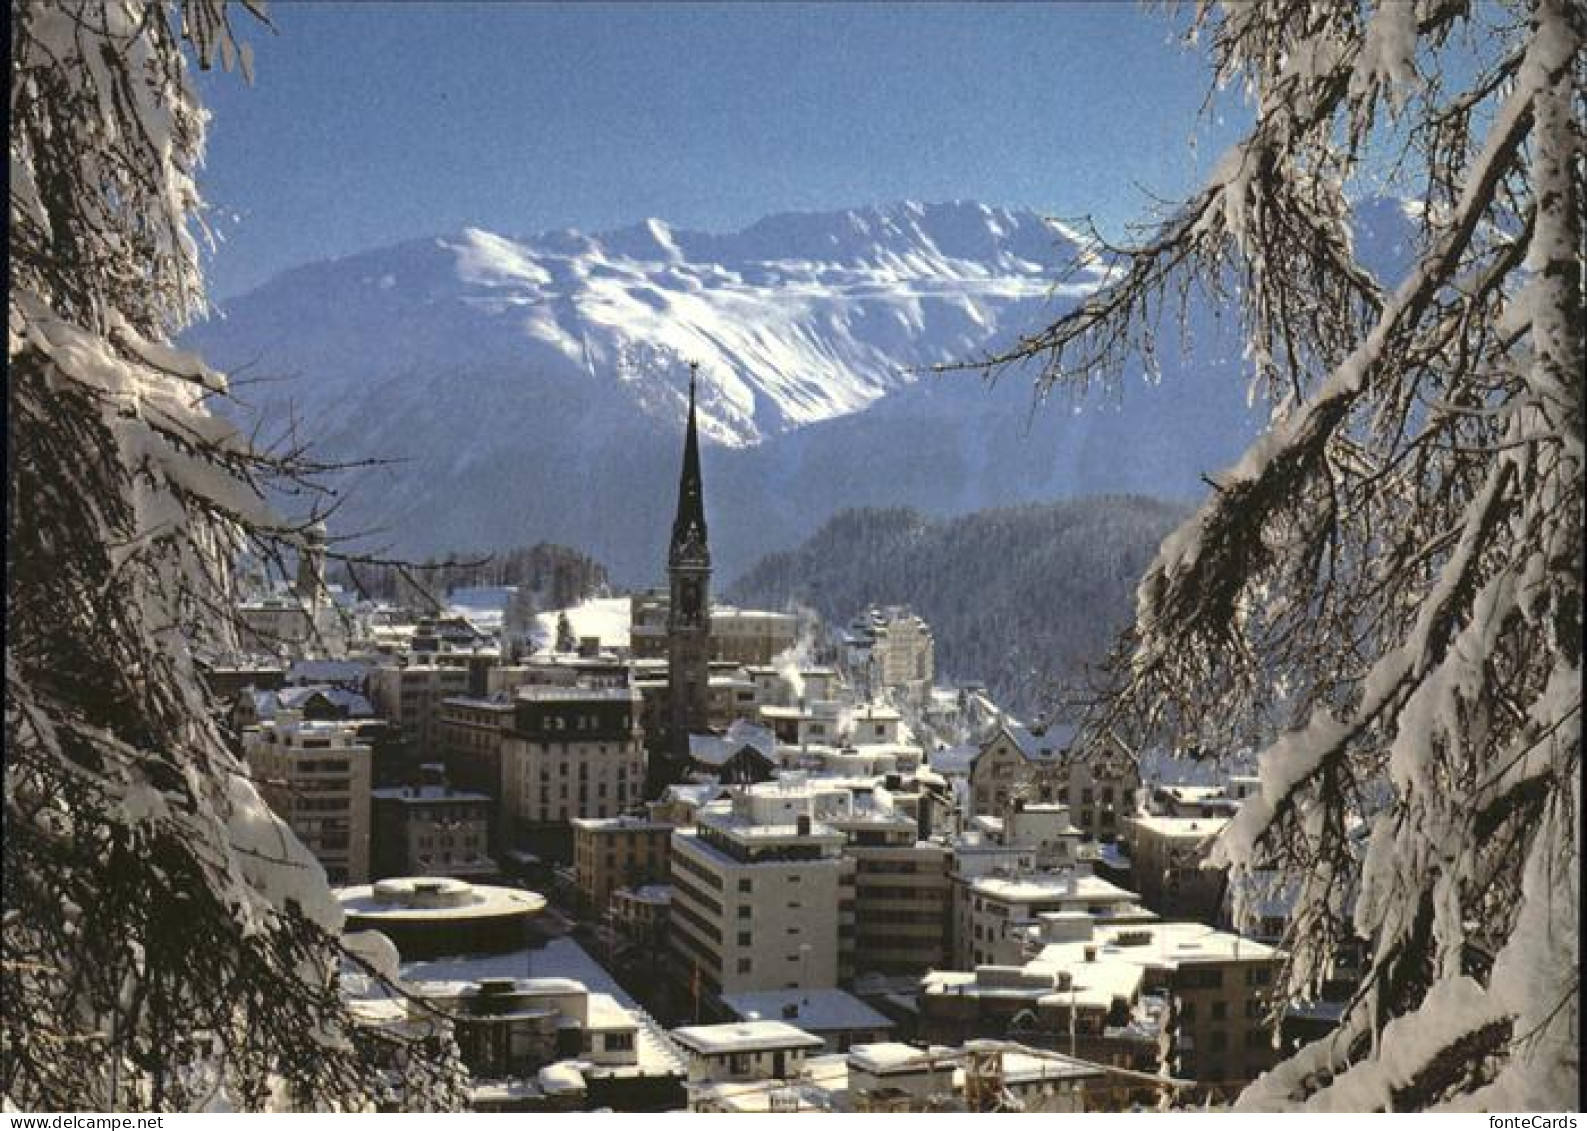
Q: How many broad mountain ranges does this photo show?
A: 1